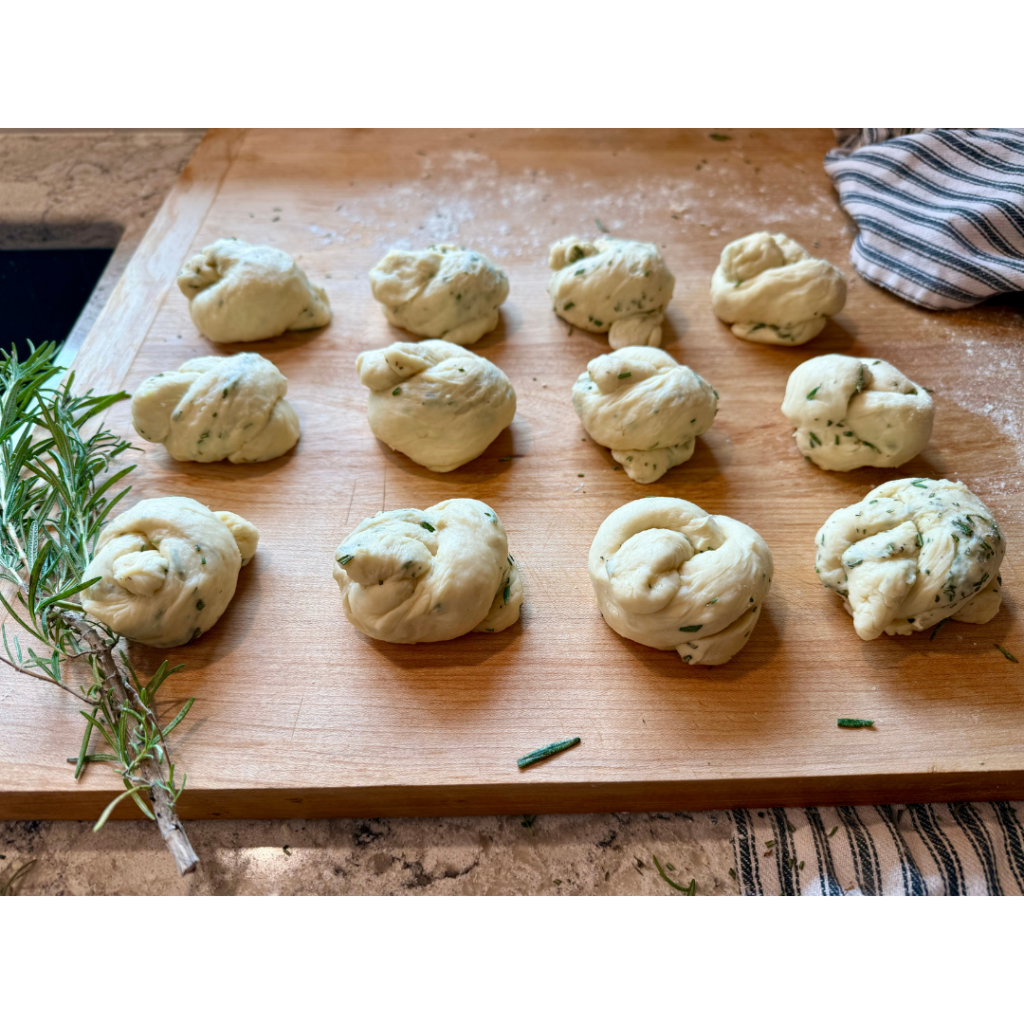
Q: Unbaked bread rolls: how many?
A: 12